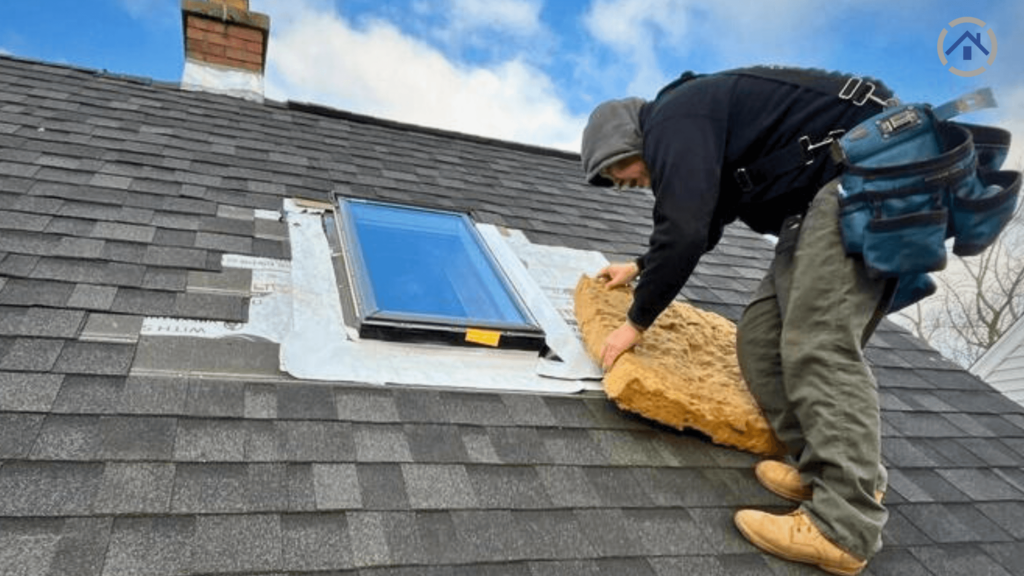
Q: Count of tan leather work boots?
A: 2